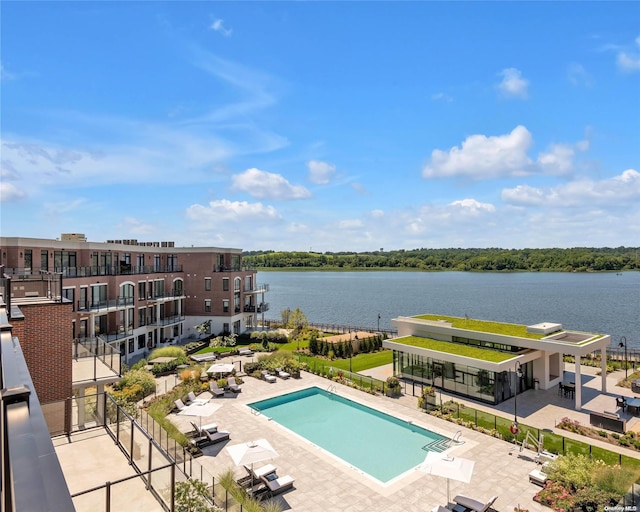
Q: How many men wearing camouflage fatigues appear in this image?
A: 0